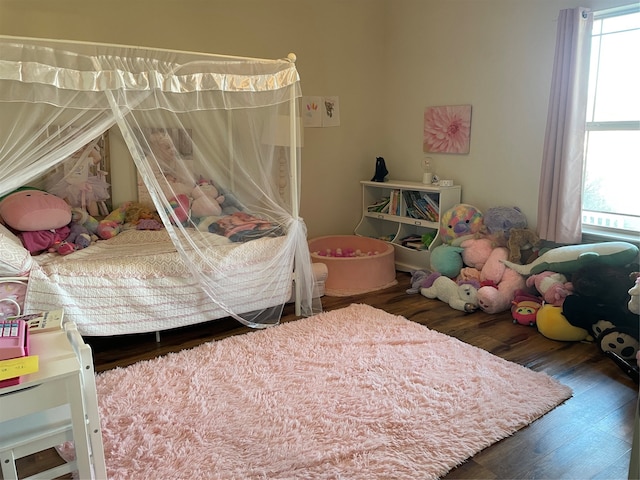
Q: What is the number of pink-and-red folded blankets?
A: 1